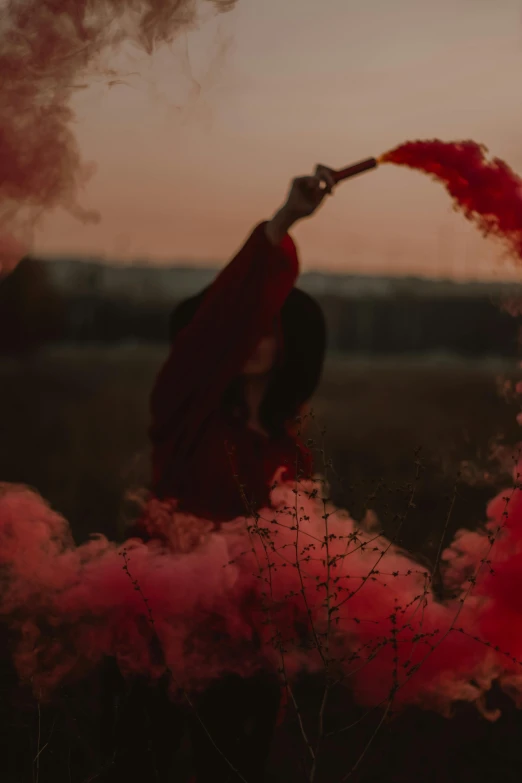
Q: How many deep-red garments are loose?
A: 1